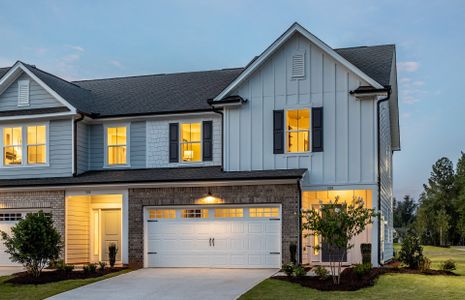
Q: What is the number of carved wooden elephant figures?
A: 0